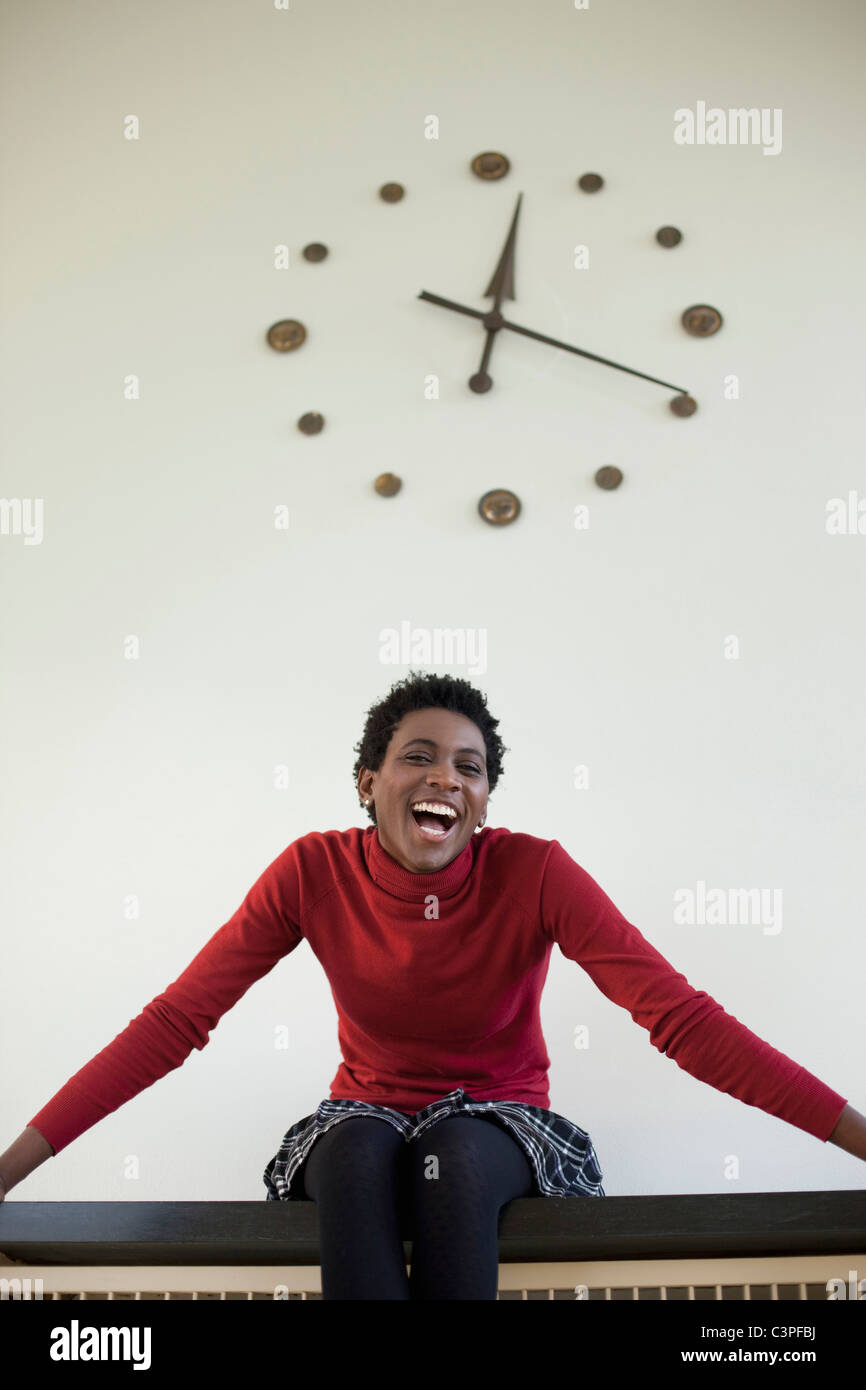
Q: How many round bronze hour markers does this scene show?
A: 12